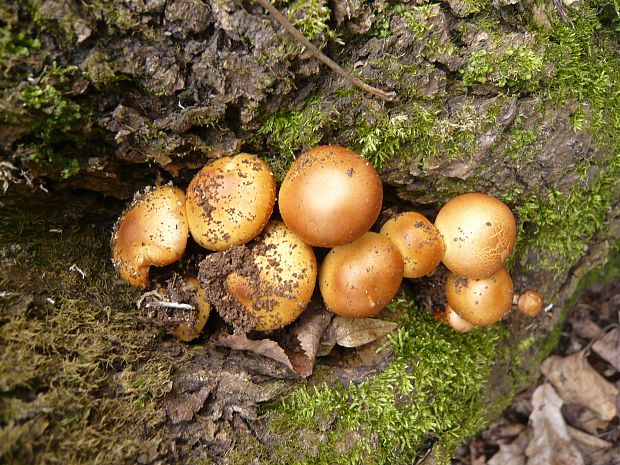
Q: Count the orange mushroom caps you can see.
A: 11